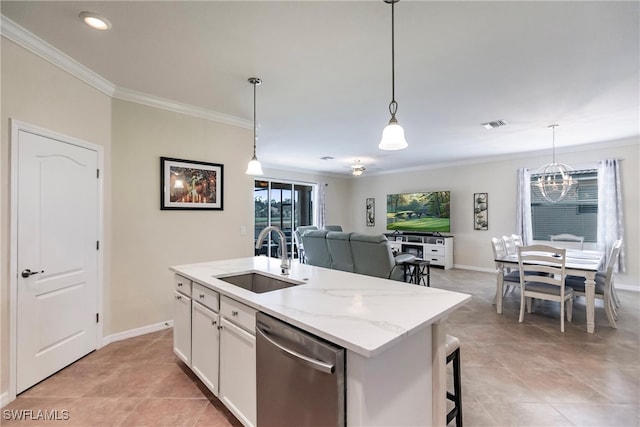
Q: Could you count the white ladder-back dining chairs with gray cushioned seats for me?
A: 8